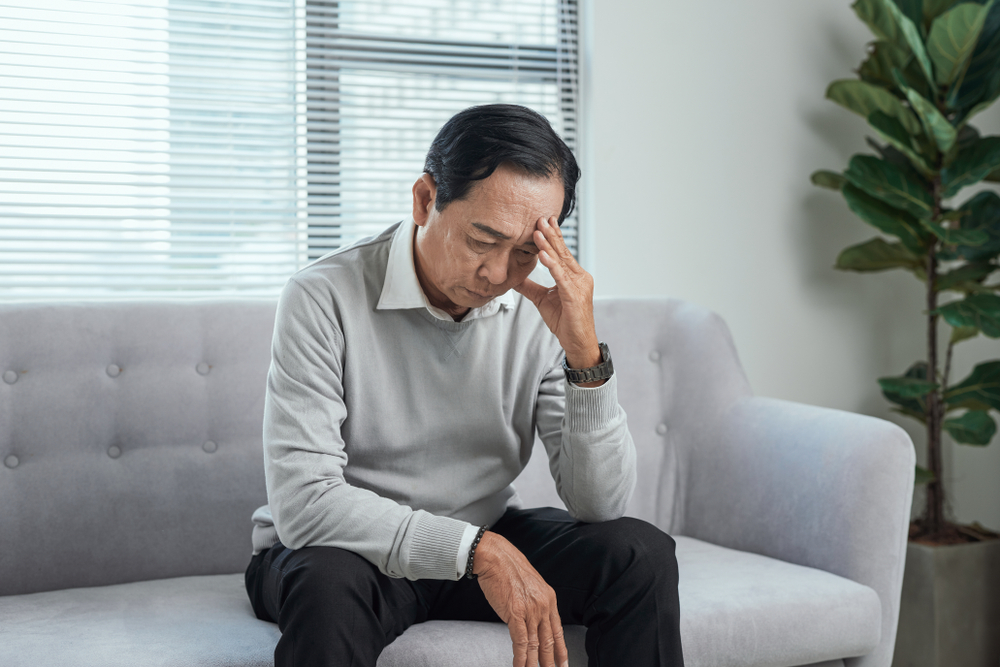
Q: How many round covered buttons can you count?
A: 8